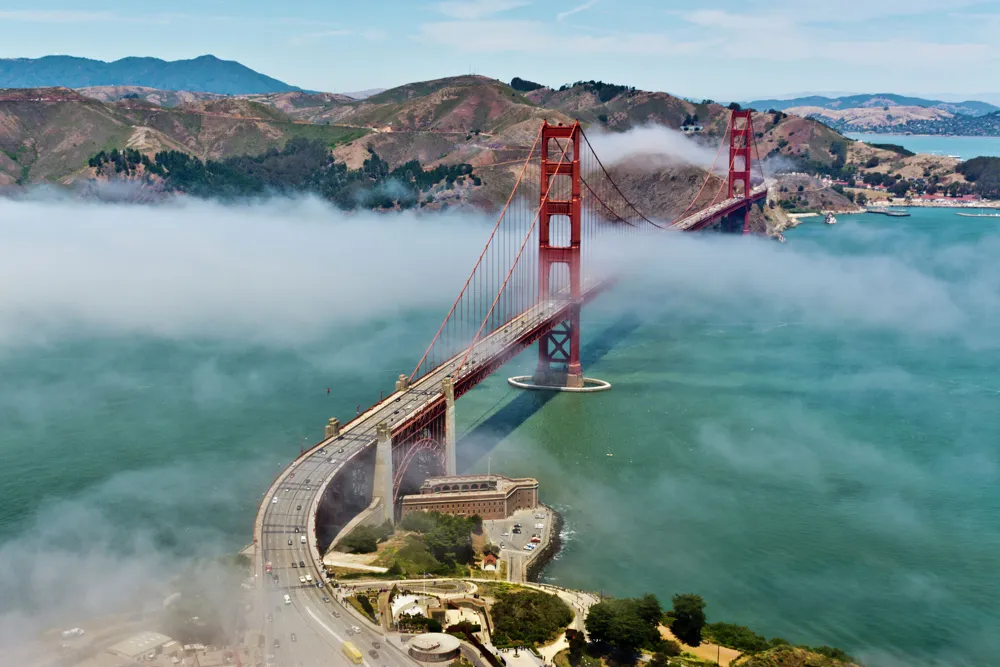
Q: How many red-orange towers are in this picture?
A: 2